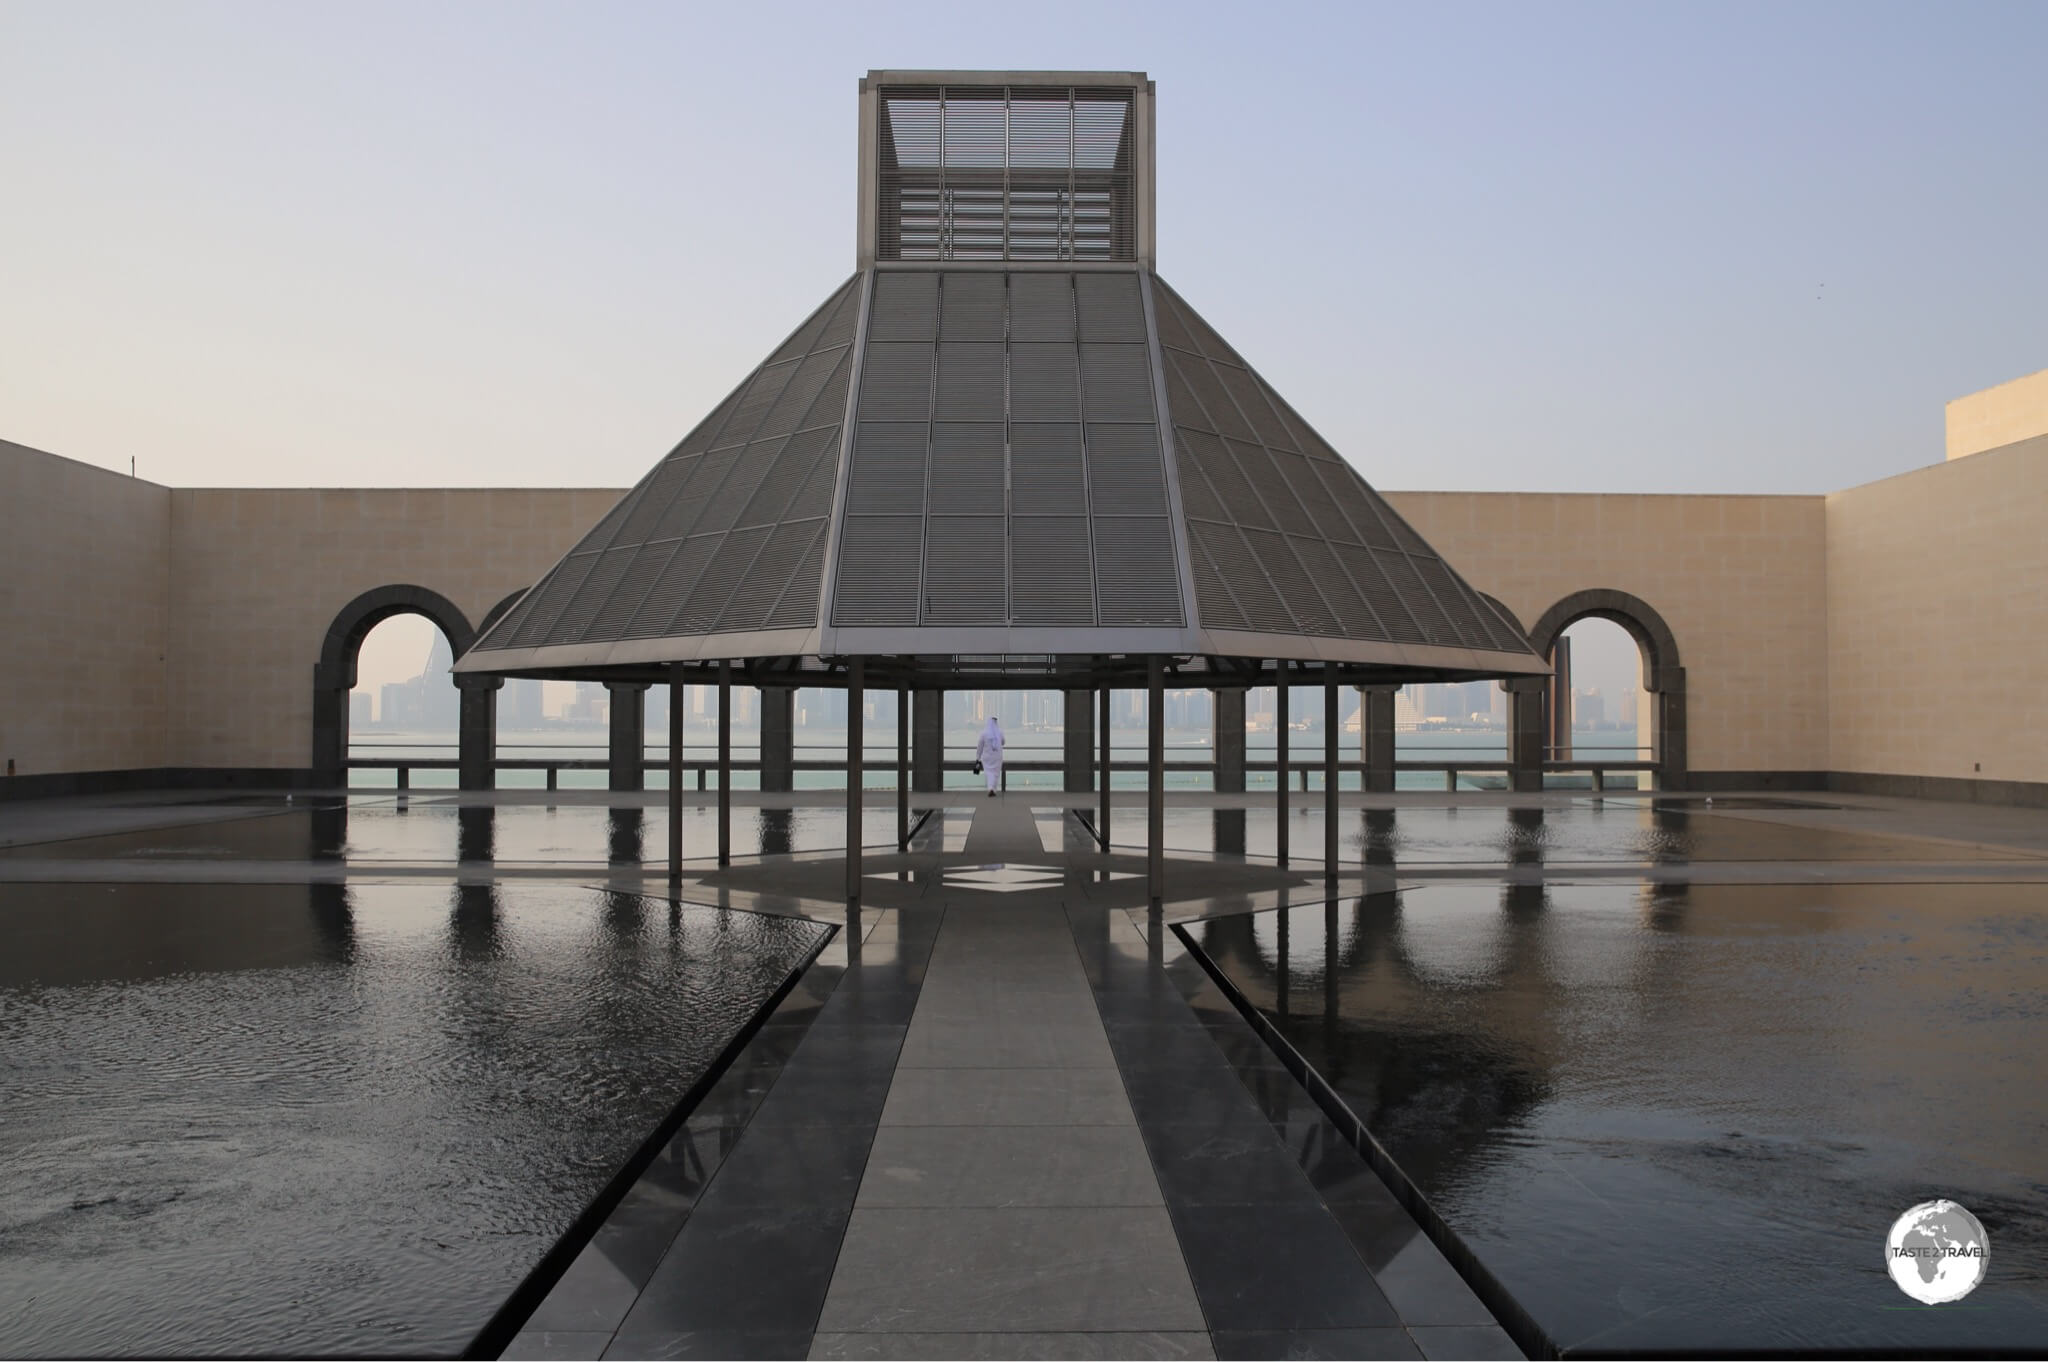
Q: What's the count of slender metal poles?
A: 8